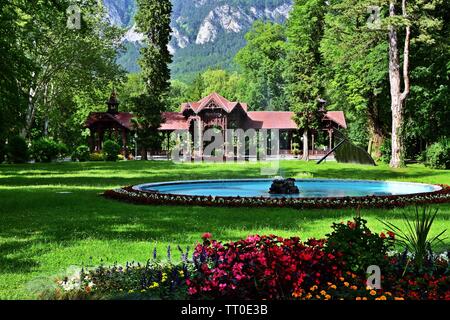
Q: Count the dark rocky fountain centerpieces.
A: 1